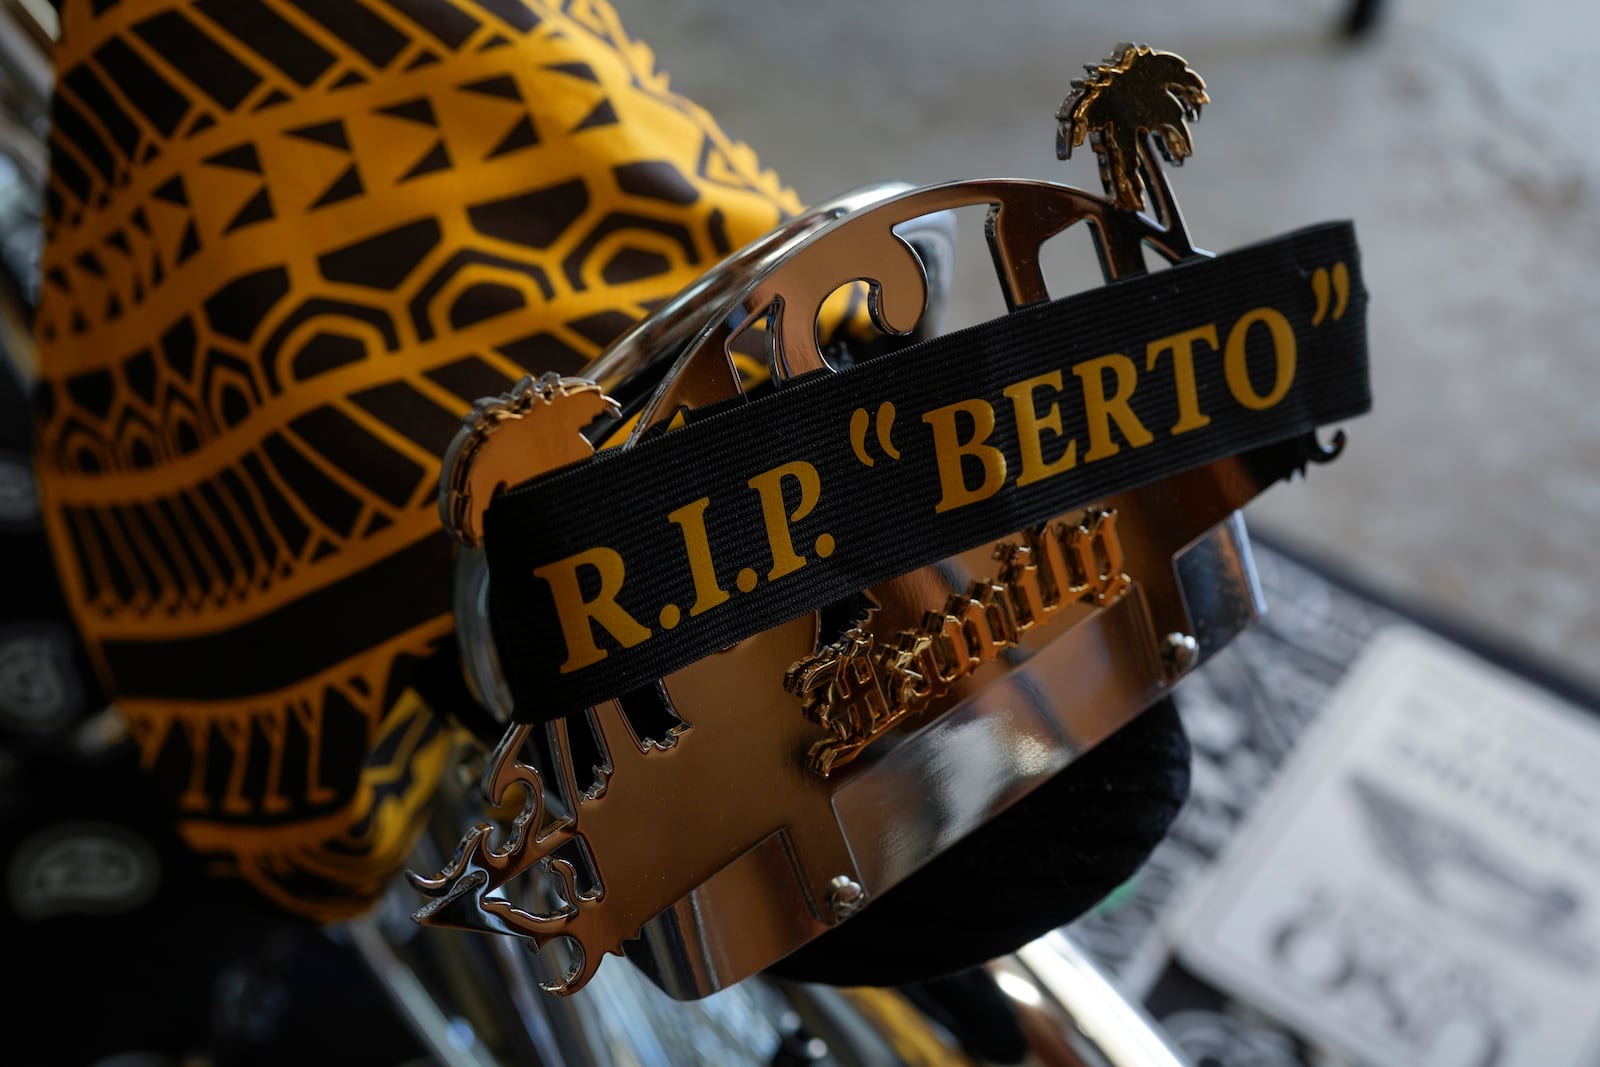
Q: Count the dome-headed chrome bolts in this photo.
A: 2